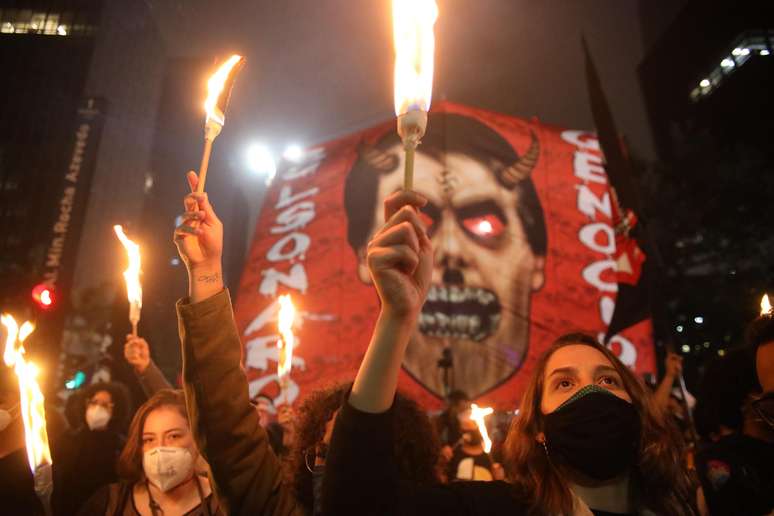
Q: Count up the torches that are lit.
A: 7